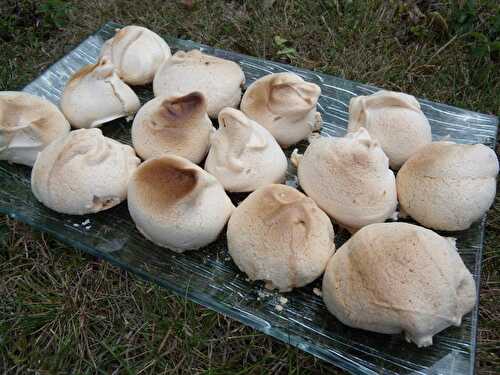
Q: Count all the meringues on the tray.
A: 14